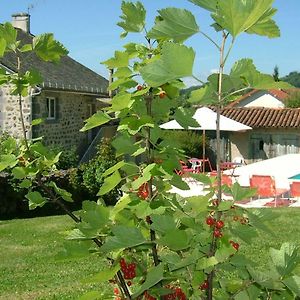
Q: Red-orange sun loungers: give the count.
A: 3